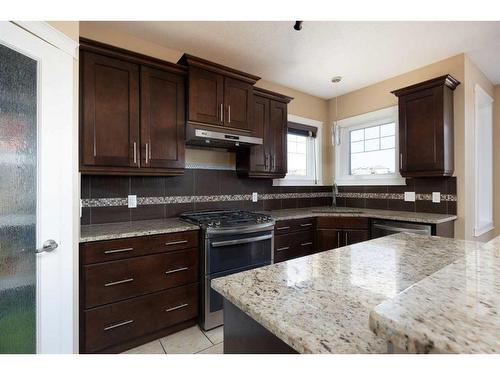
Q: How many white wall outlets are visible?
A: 4